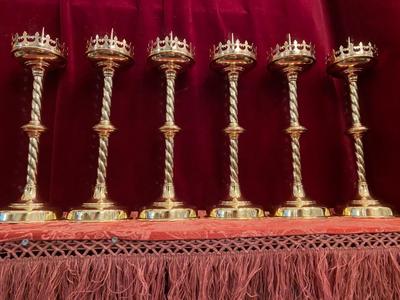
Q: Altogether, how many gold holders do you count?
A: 6